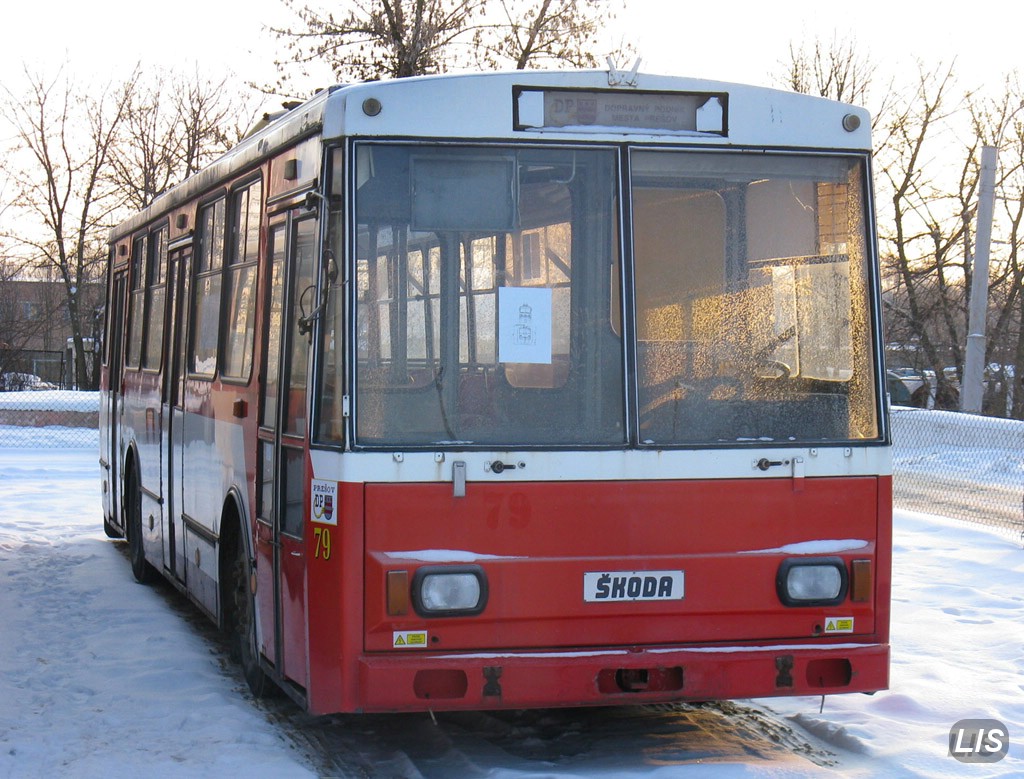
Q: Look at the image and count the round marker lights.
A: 2